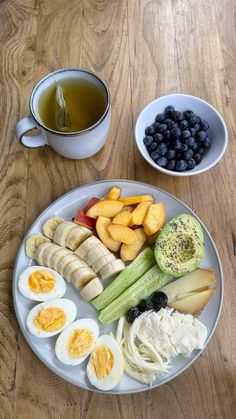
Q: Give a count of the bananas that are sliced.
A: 2